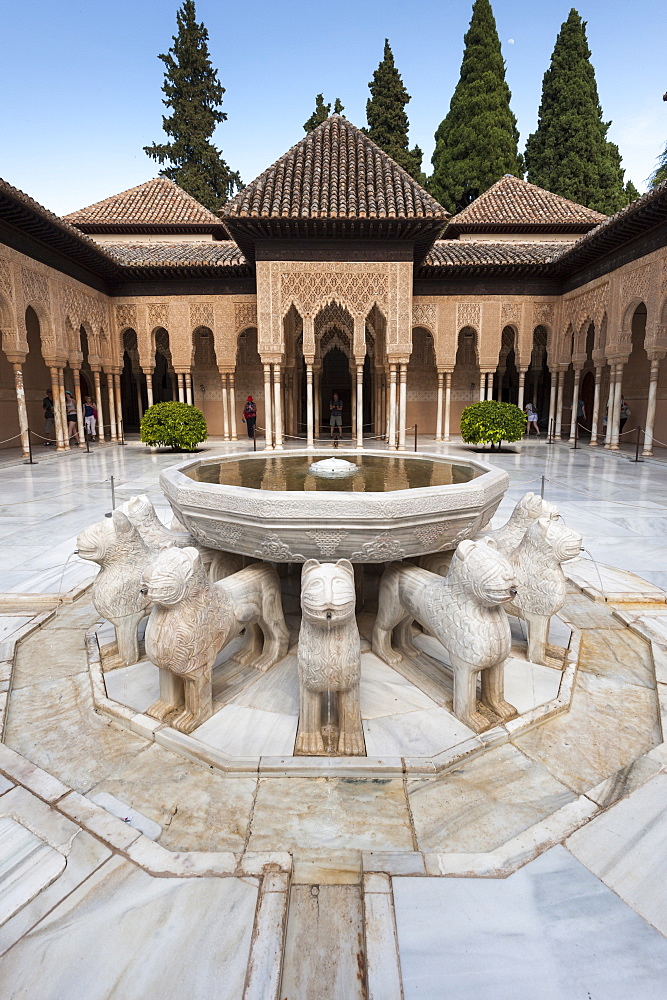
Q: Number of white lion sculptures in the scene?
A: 7